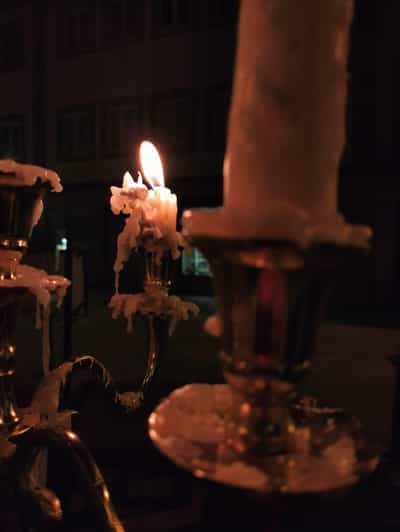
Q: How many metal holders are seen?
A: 3